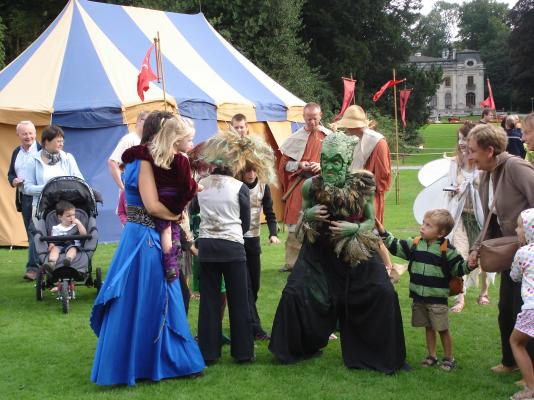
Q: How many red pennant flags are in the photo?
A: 5